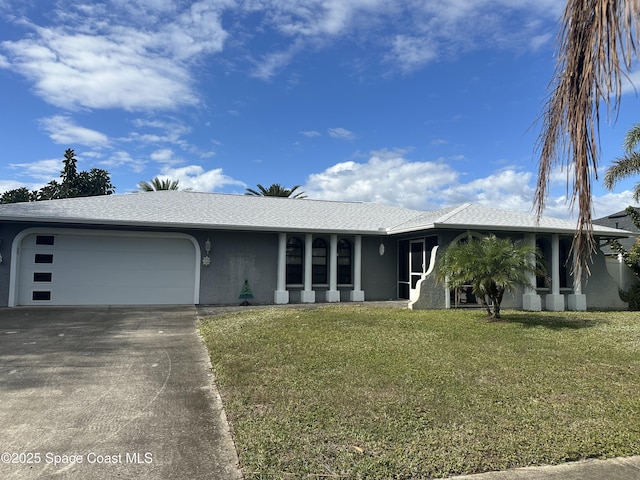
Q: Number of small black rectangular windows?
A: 4